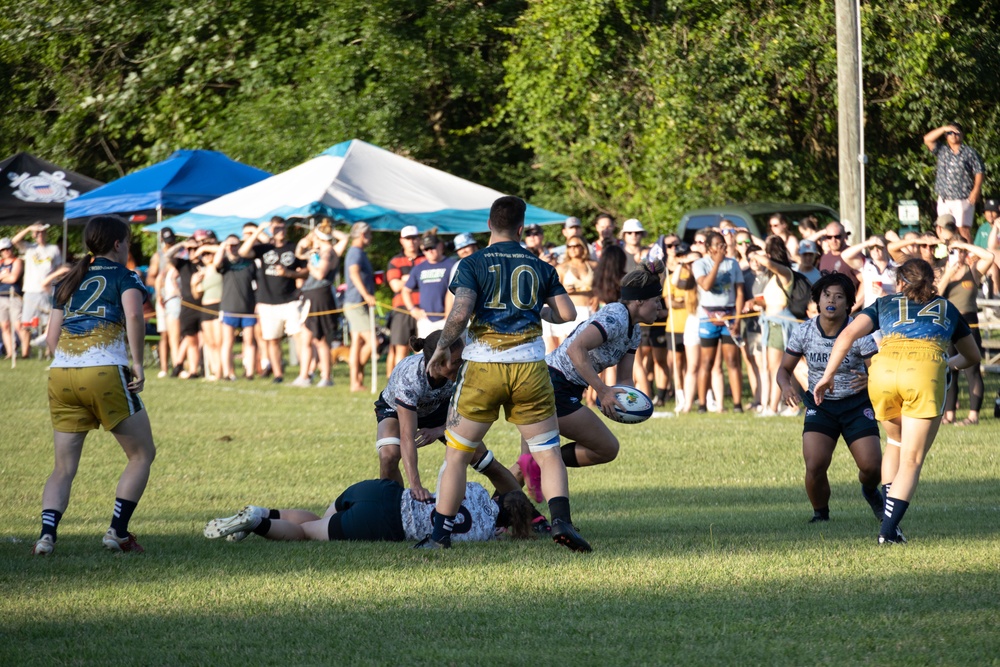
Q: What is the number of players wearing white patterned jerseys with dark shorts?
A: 4